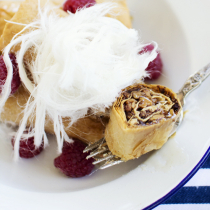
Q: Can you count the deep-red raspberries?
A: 5